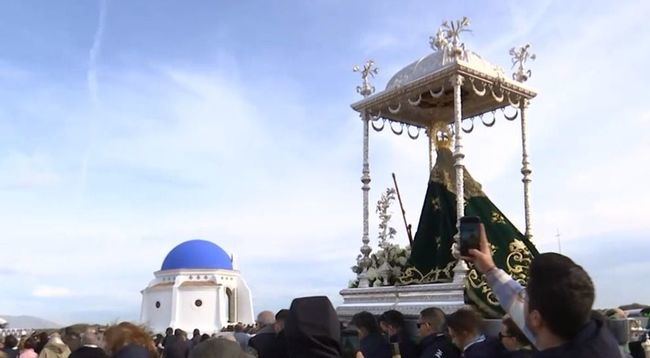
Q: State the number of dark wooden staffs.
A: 1